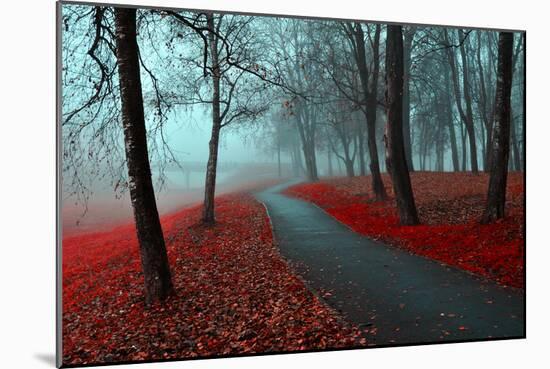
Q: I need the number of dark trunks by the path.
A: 5